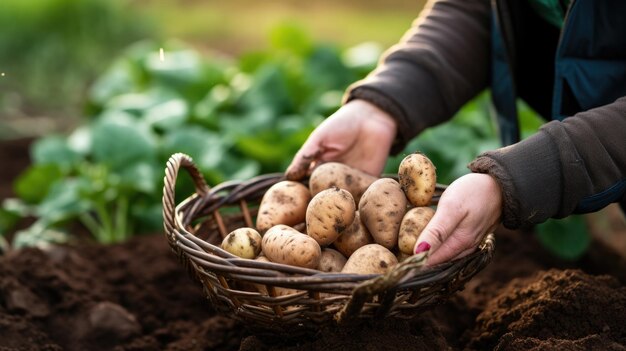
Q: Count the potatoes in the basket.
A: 11